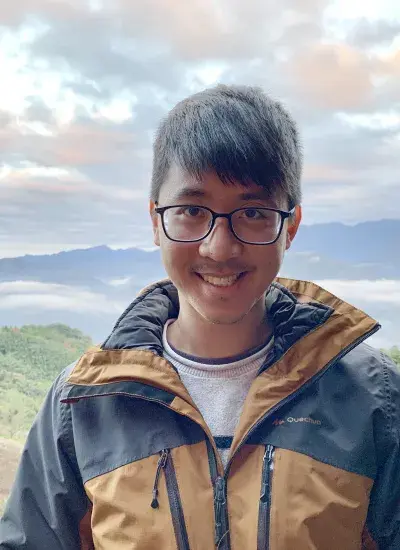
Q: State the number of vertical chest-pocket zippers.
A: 2